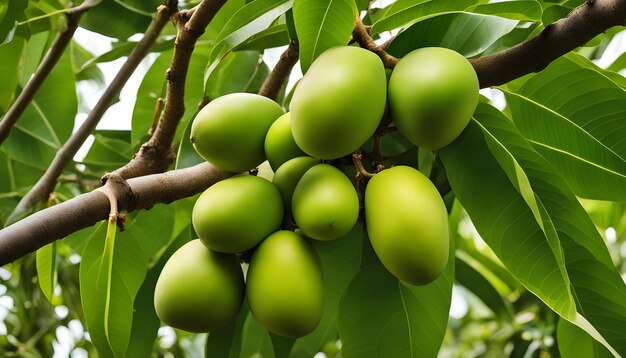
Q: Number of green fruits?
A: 10